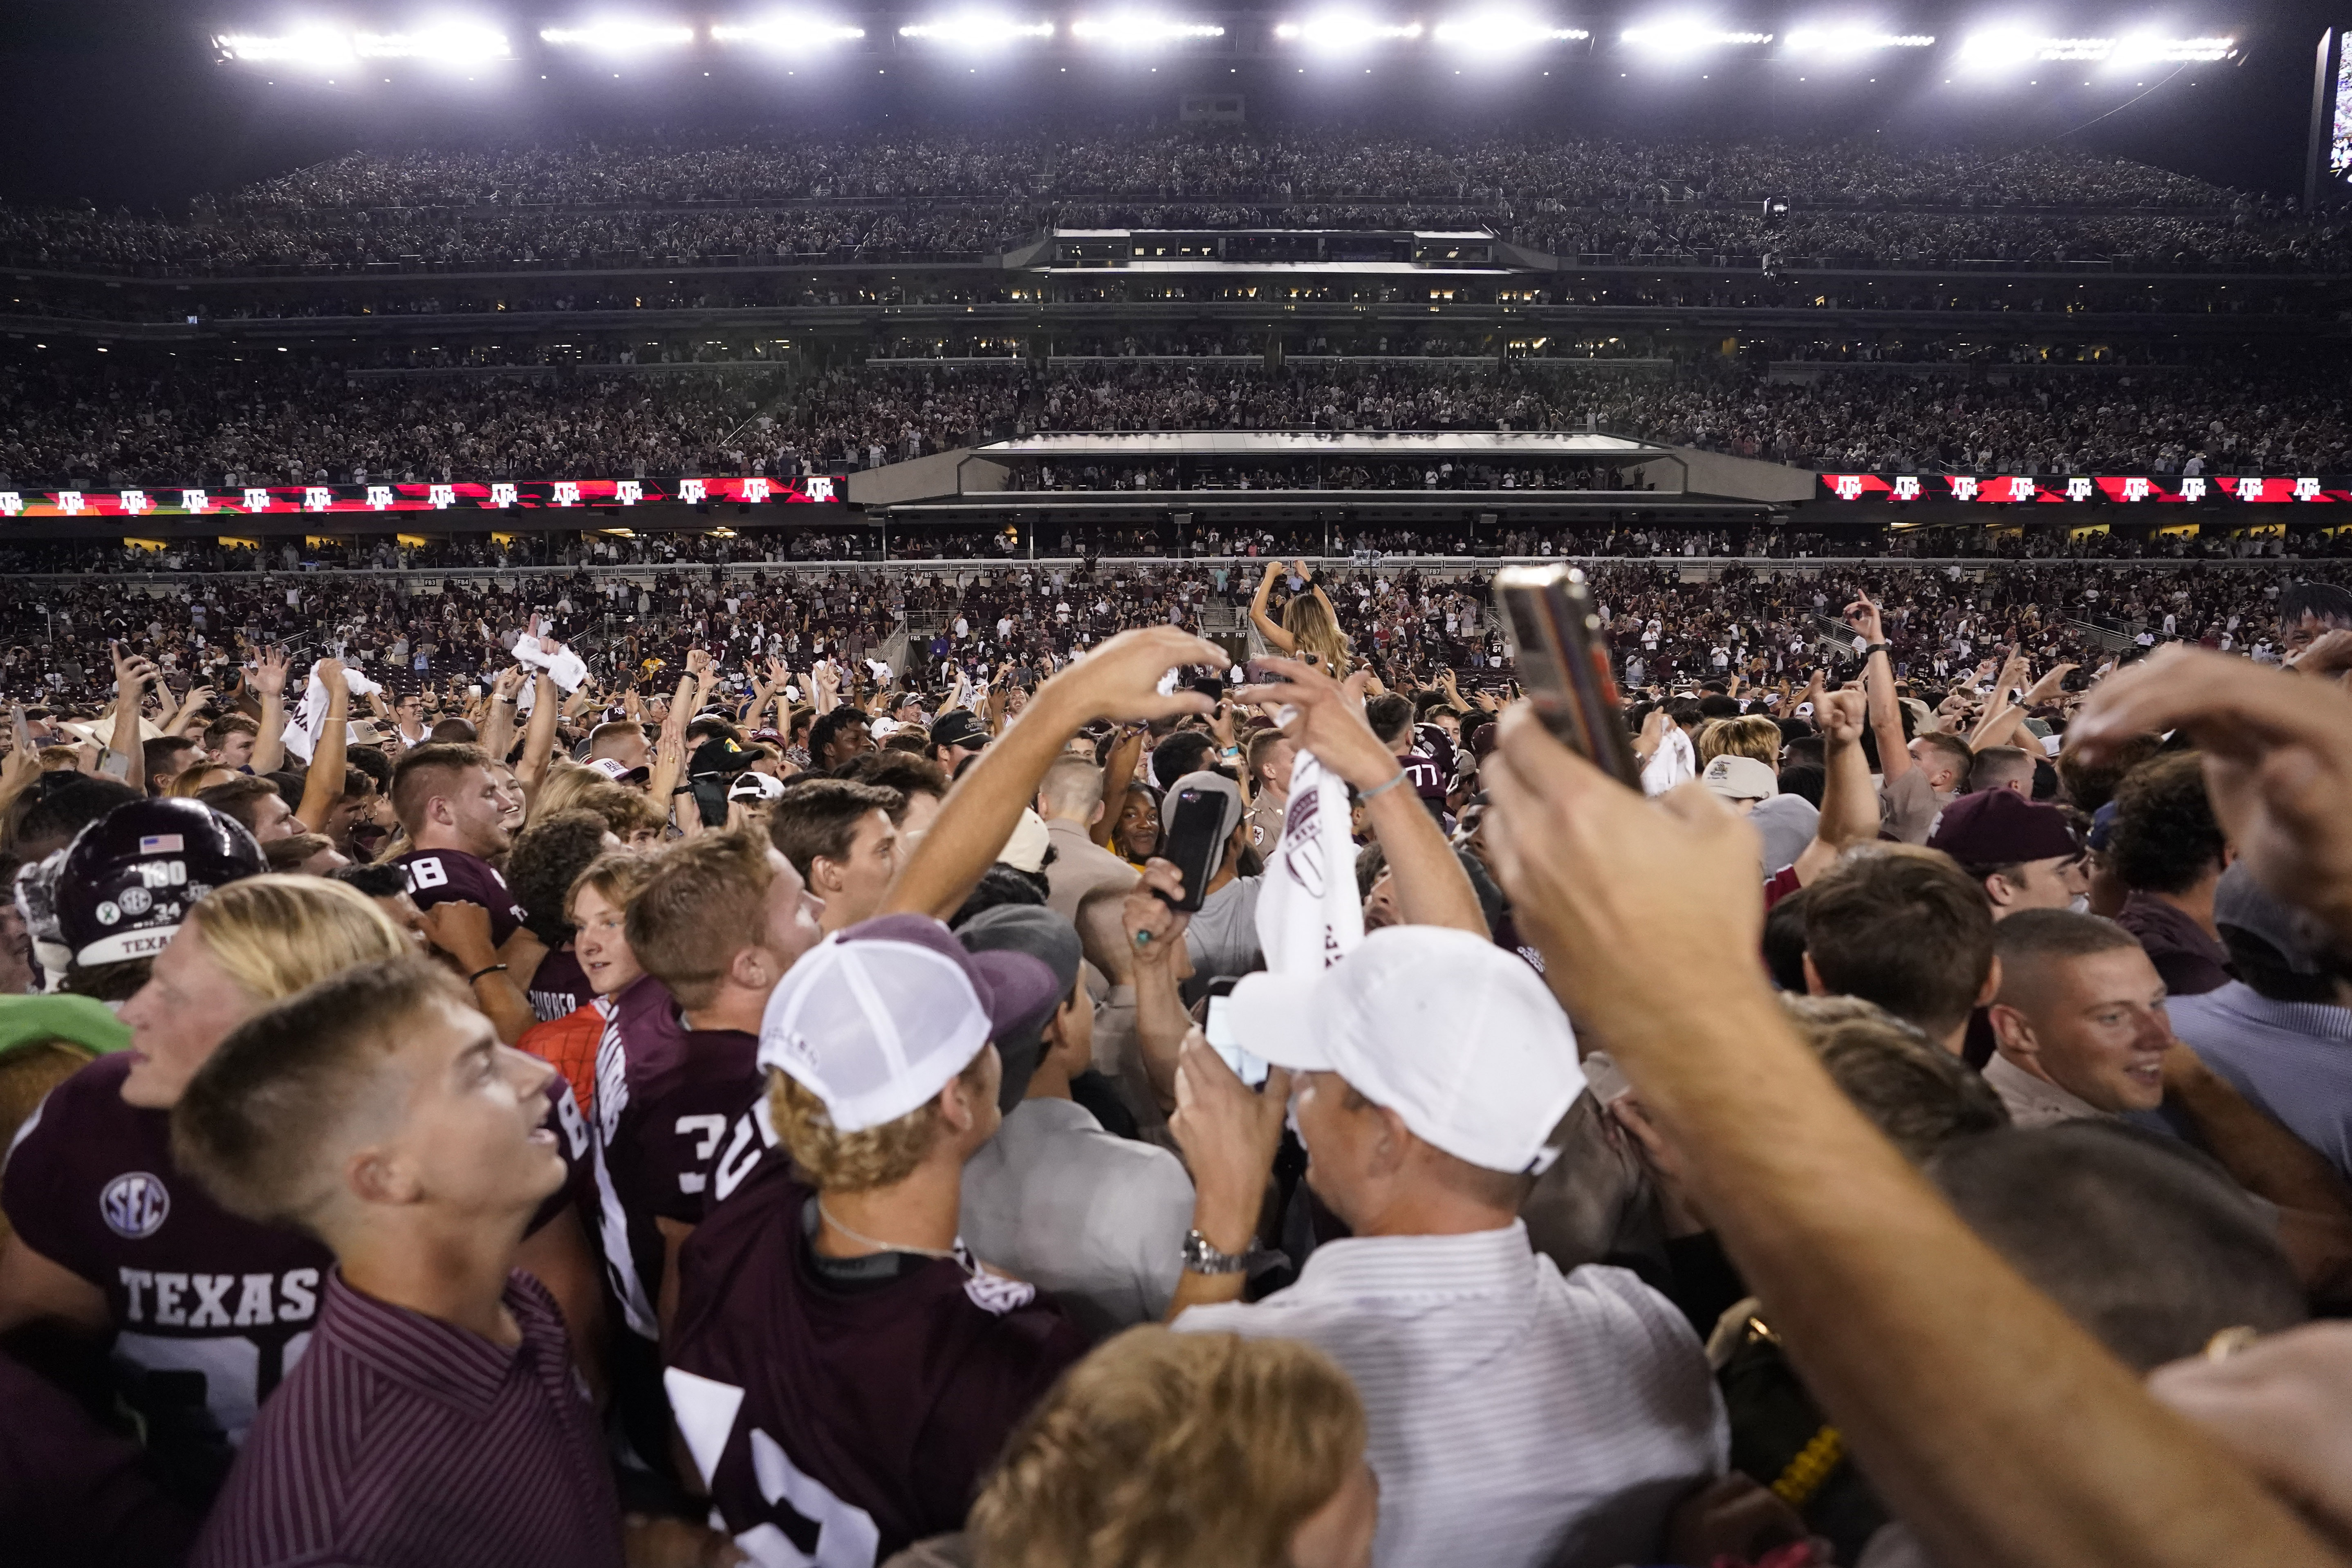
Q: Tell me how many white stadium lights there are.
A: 12